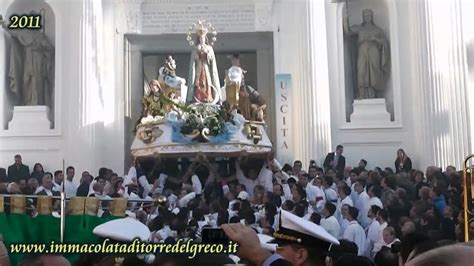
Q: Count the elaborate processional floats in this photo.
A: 1